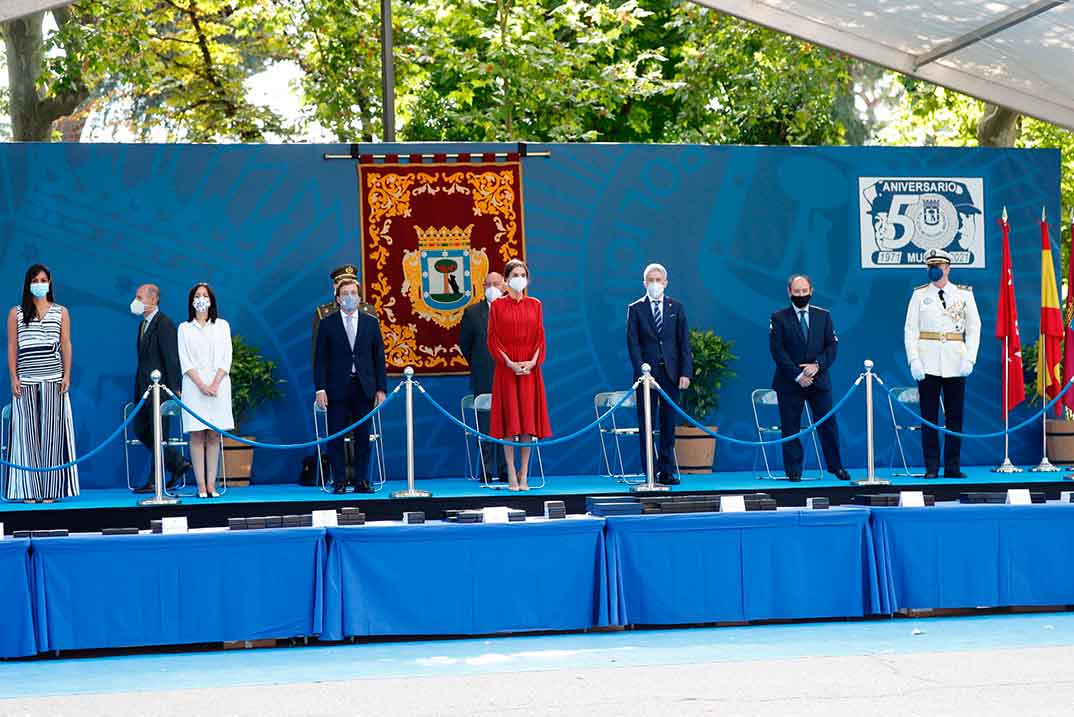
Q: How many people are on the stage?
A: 10